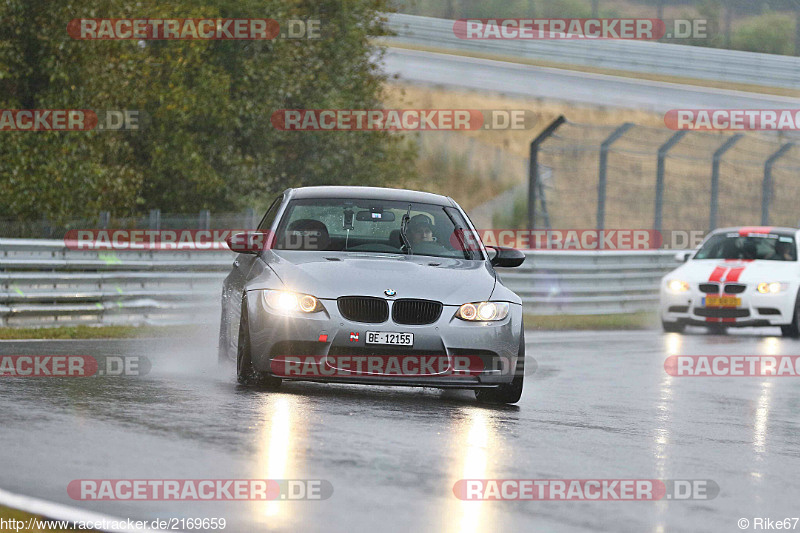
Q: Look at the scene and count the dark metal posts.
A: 5